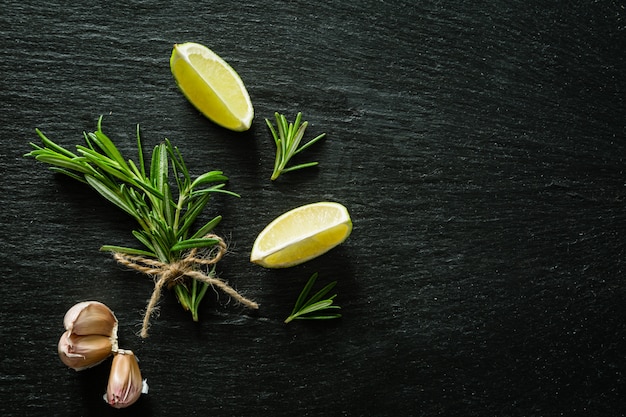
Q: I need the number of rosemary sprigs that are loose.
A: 2